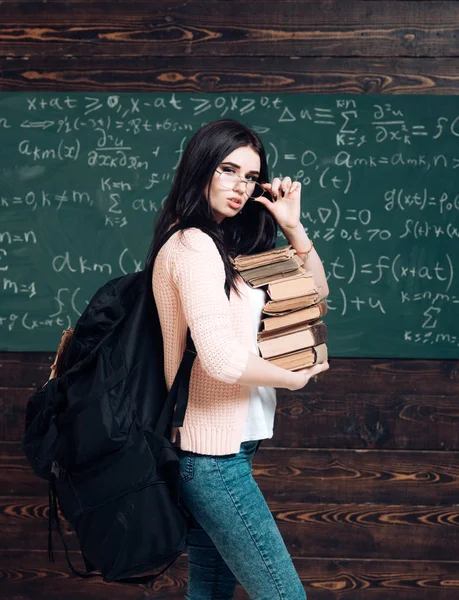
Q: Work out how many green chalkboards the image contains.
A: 1